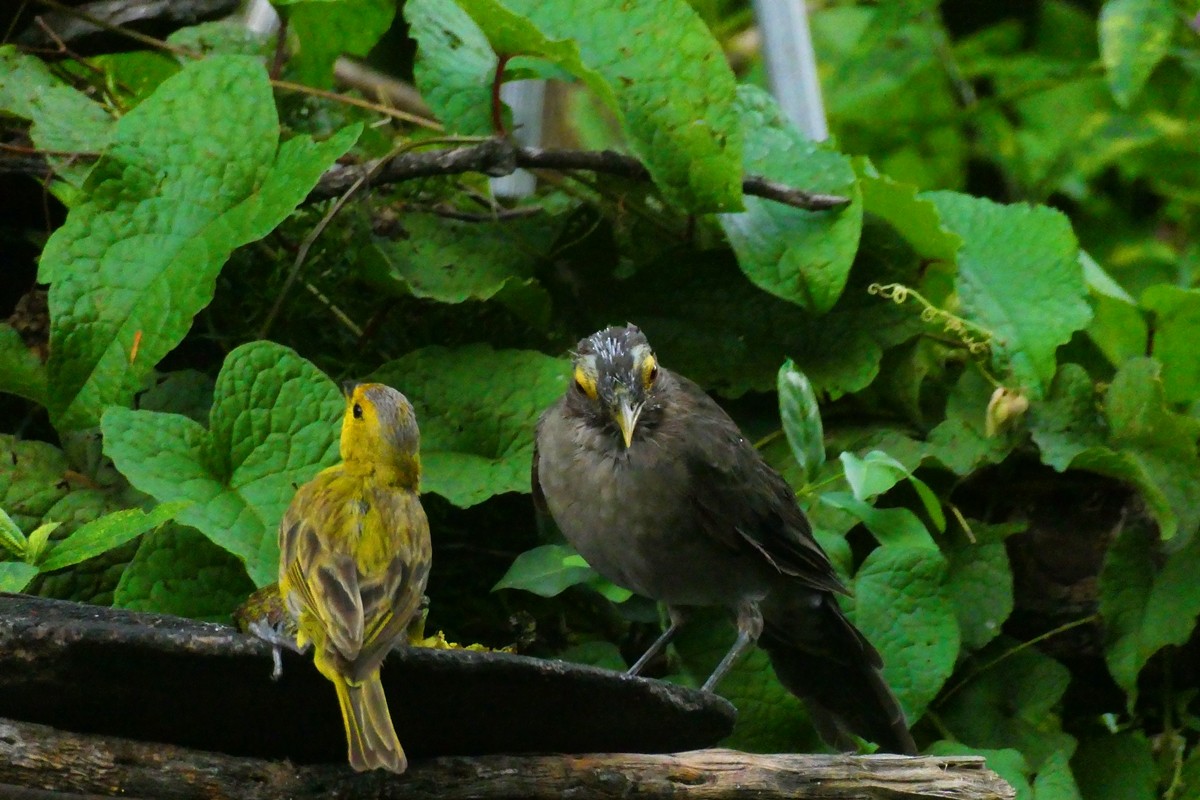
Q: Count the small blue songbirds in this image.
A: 0